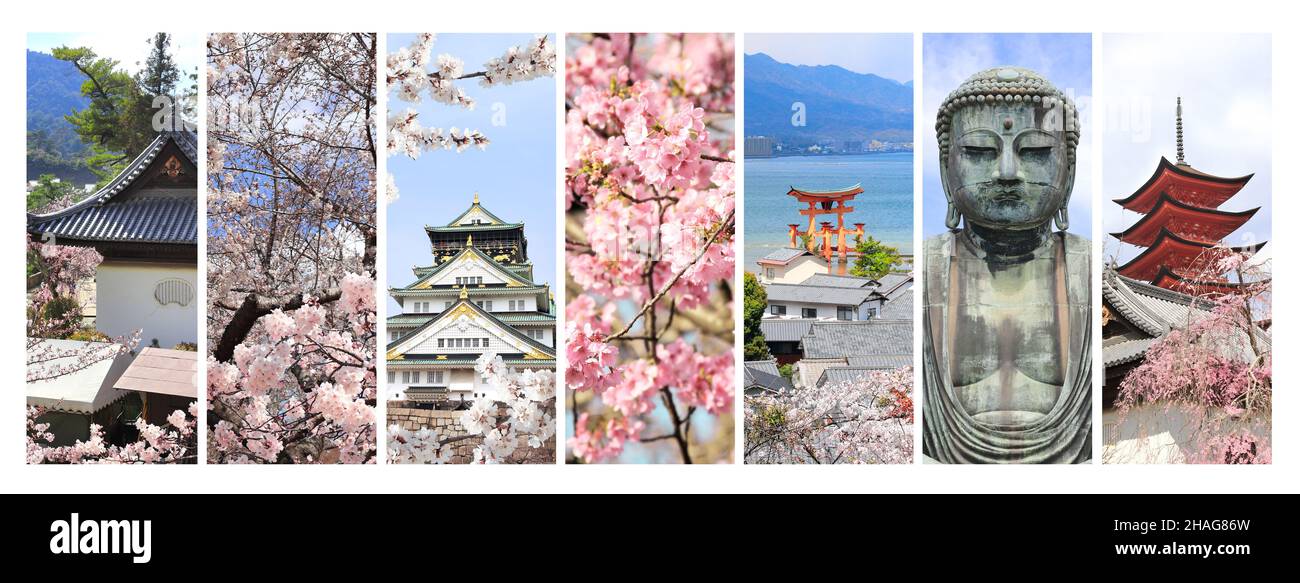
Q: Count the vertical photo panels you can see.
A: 7